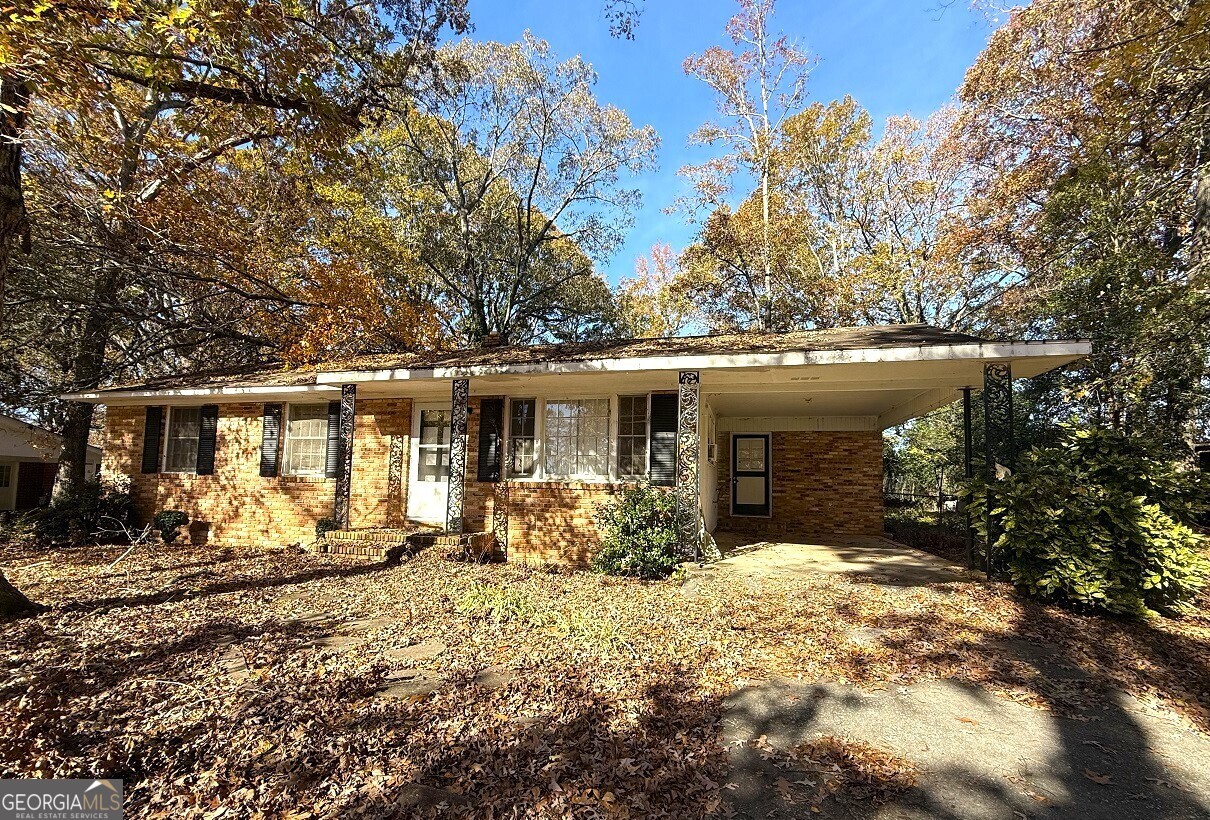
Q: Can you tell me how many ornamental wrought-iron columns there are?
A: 4